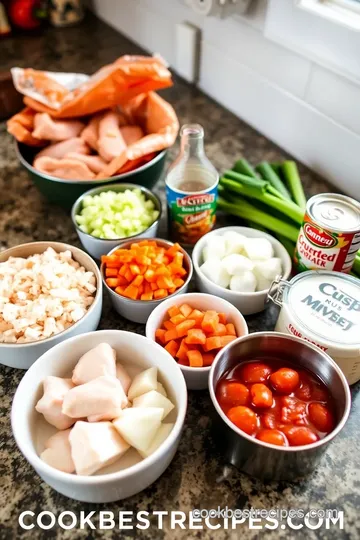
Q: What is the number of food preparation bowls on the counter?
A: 8